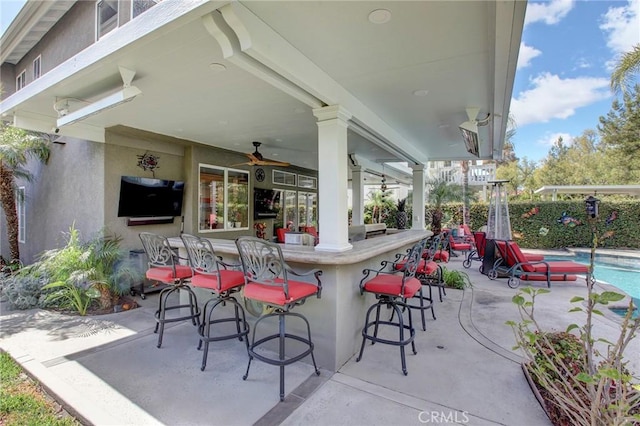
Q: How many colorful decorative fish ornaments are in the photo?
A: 6